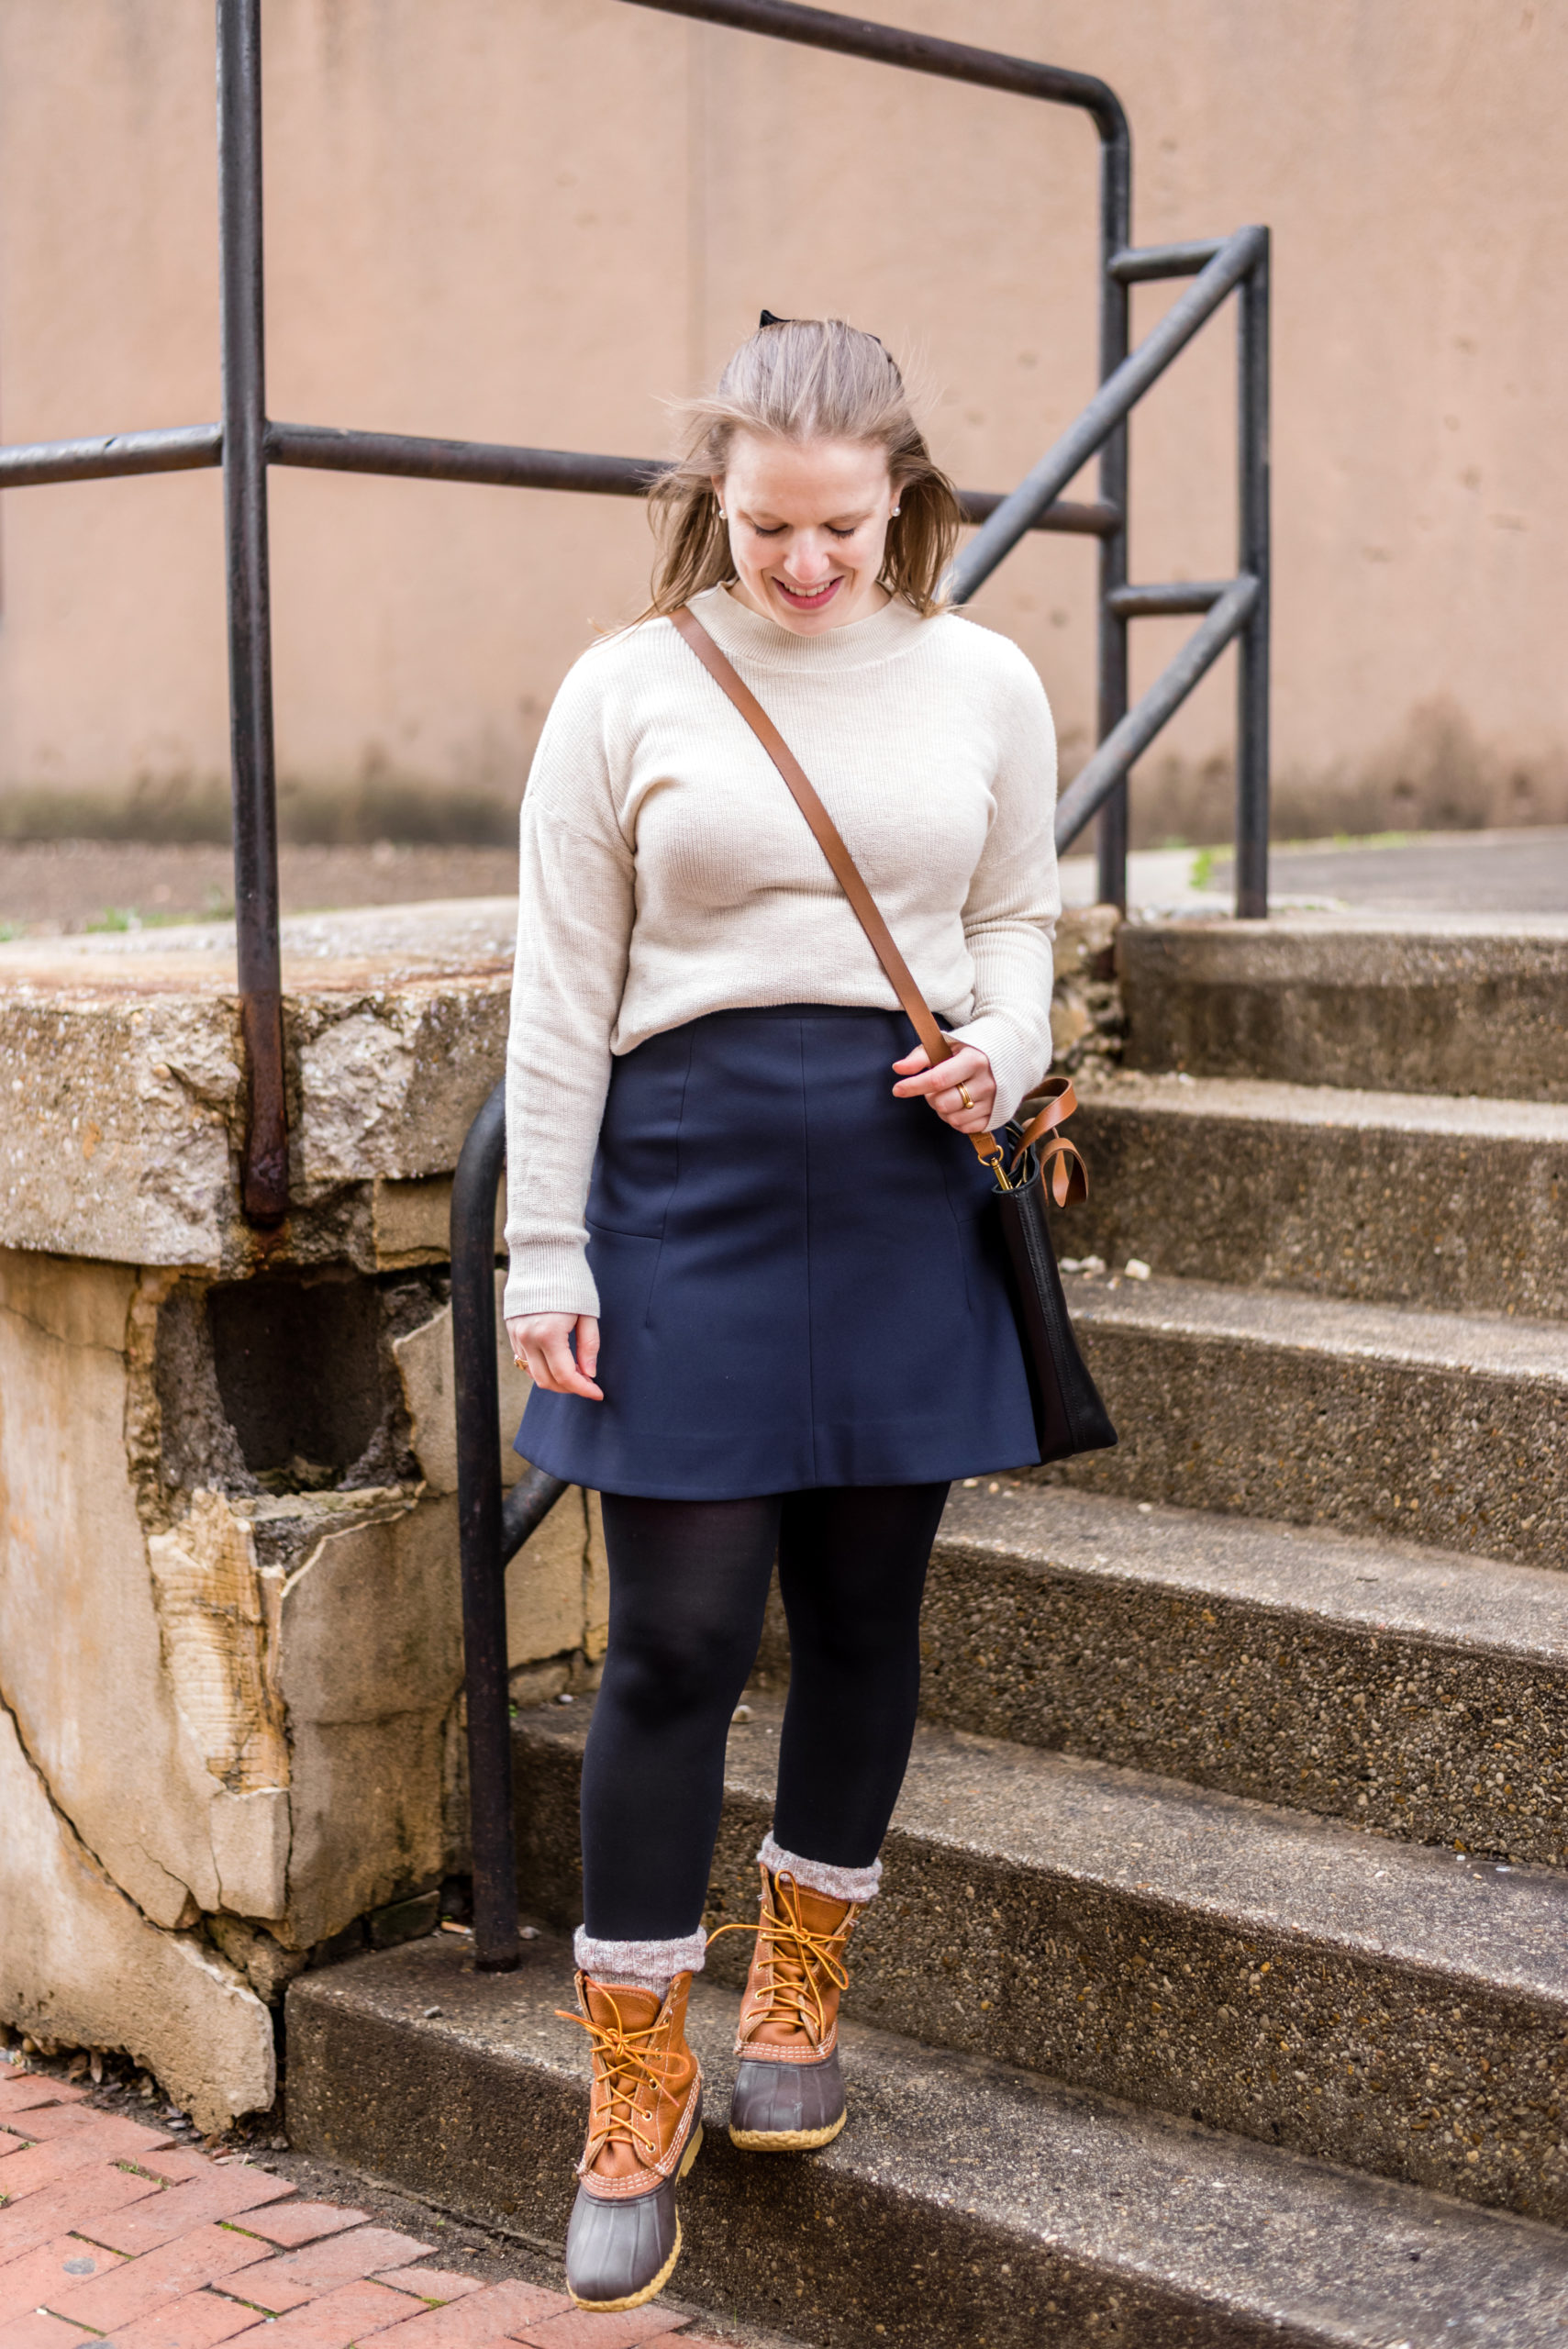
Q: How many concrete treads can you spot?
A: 6